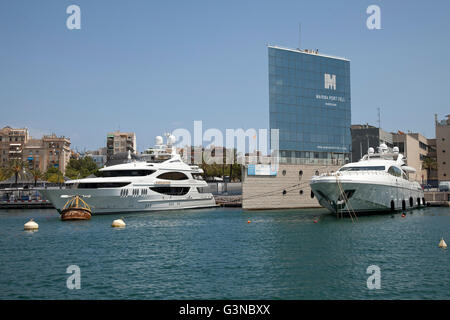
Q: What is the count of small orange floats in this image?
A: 3